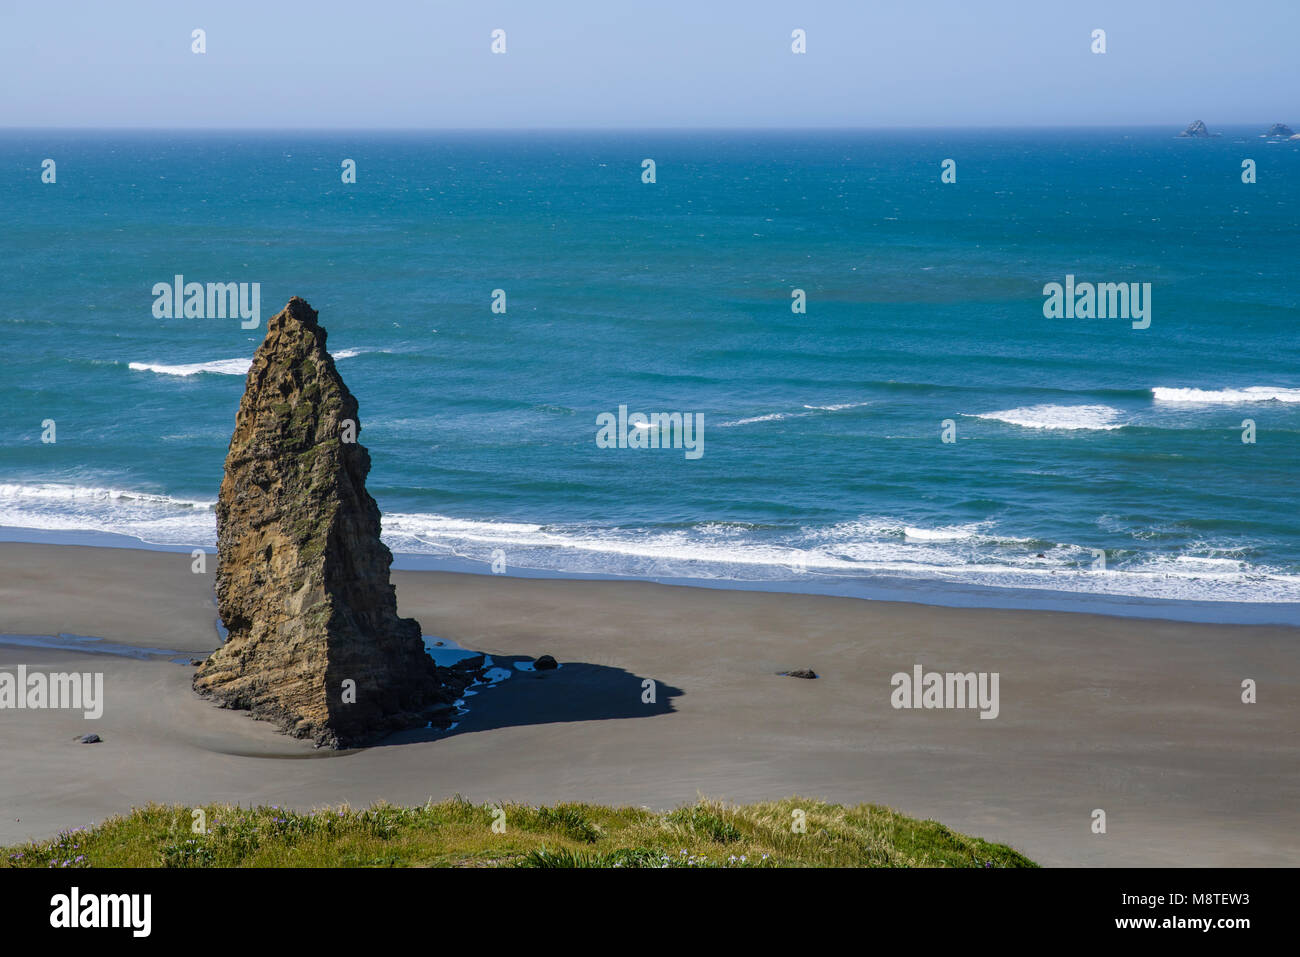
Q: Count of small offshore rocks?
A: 2